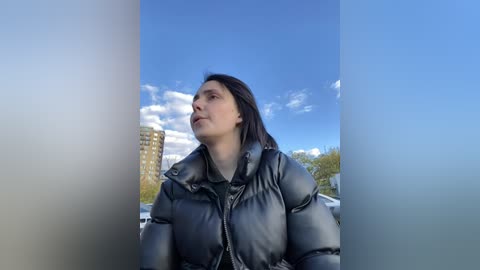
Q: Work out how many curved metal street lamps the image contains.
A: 0